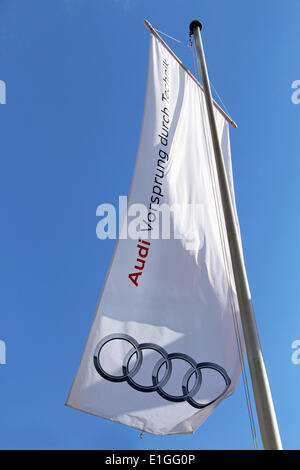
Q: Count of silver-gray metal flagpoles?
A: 1